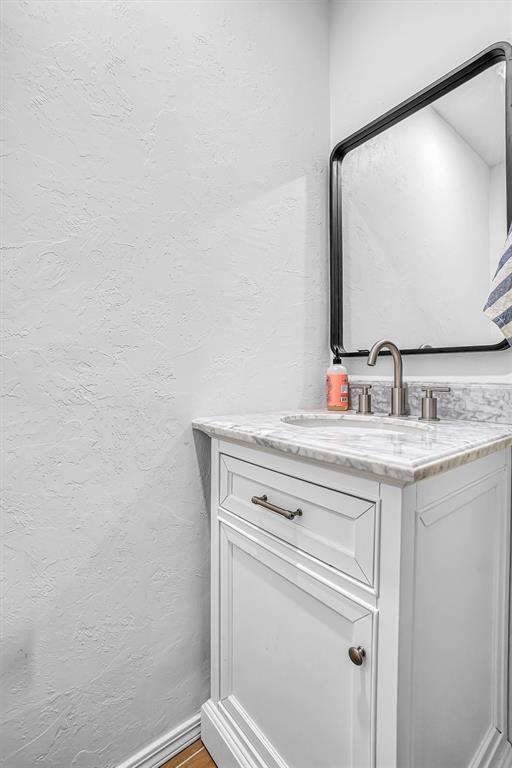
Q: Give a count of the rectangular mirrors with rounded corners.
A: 1